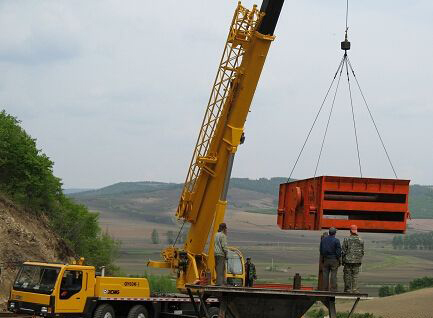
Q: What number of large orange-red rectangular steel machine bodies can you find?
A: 1